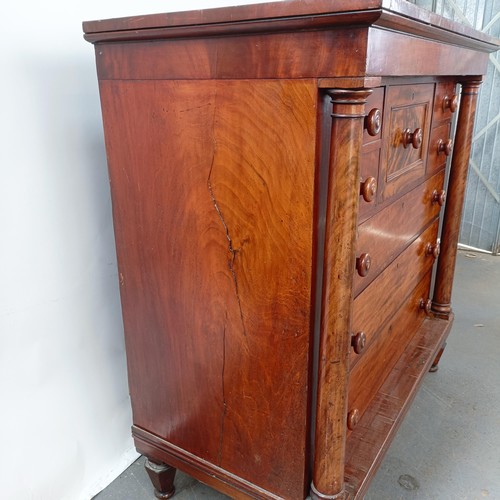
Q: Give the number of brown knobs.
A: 11